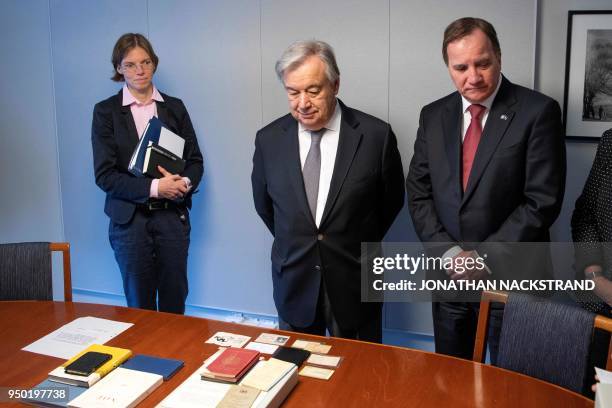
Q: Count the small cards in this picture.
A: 6